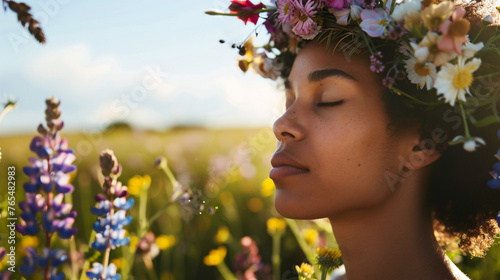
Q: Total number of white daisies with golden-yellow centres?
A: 2